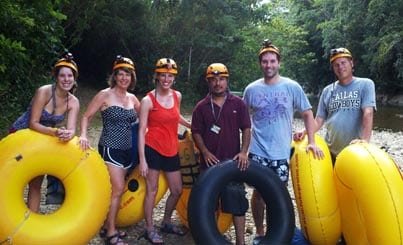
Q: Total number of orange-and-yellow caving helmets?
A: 6